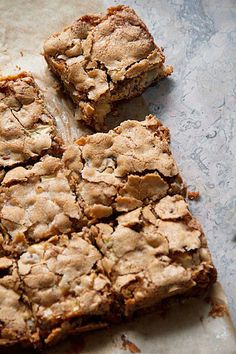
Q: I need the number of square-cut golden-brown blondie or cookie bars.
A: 7